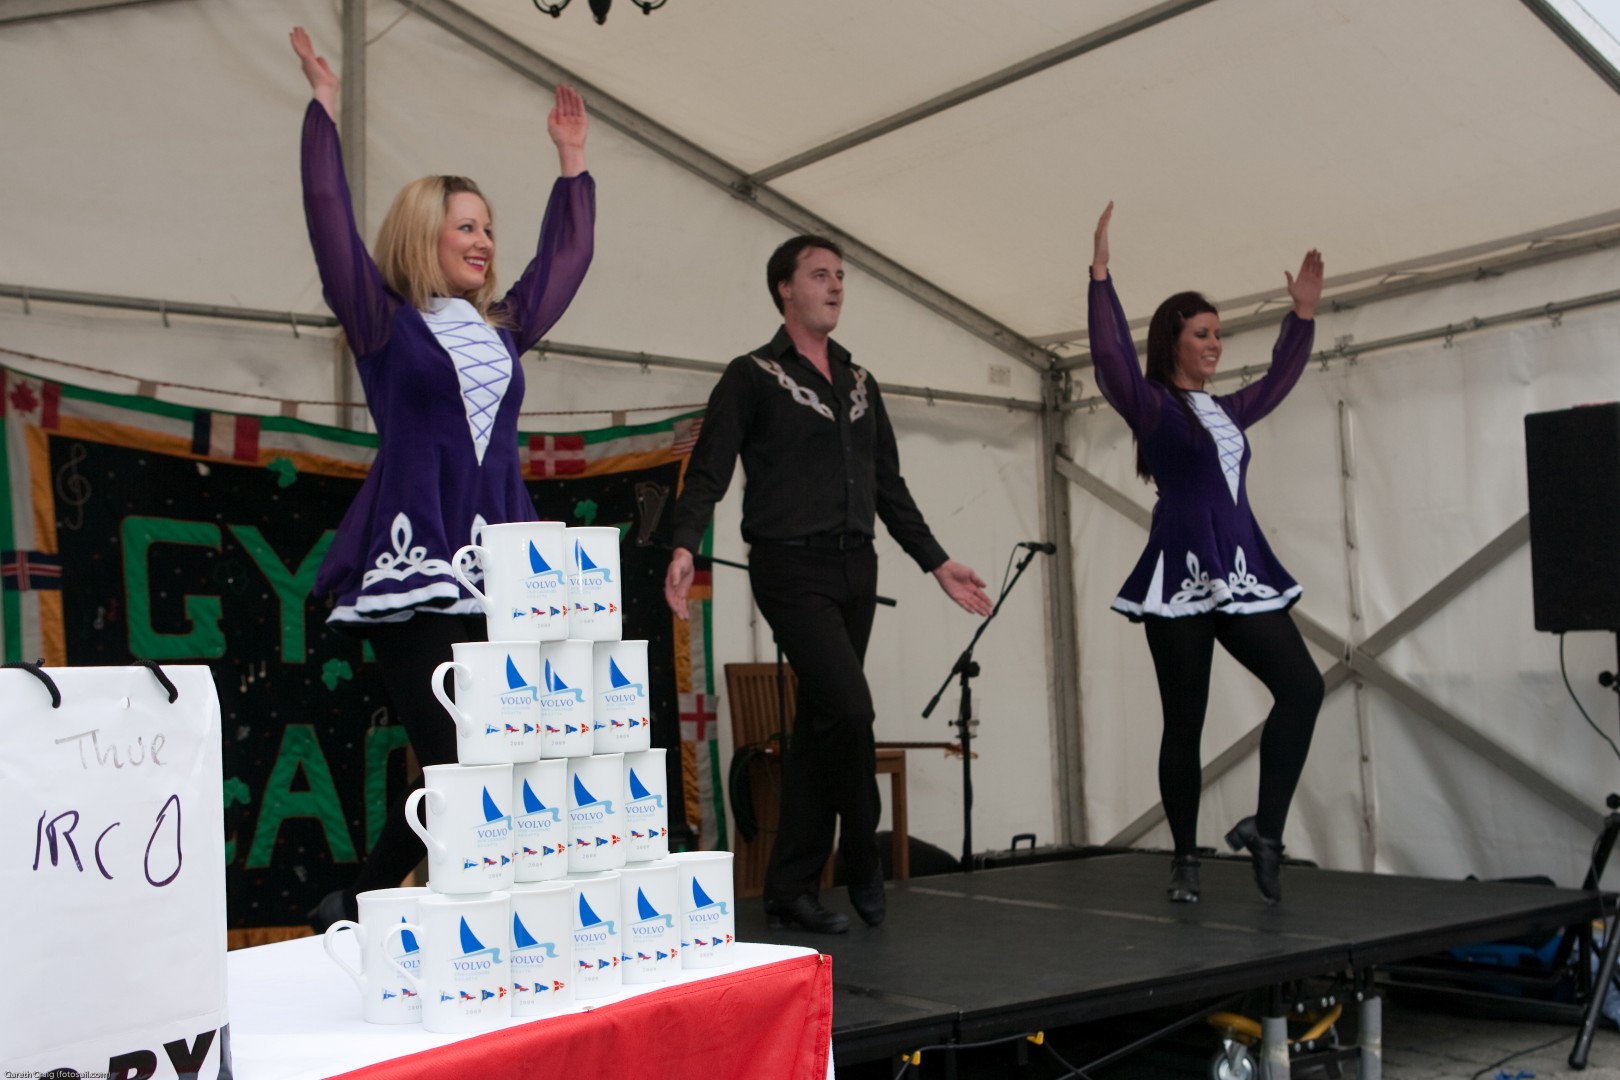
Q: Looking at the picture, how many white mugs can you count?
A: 15